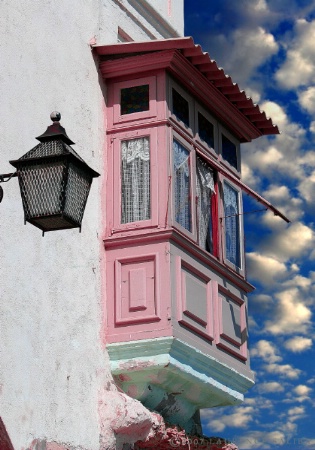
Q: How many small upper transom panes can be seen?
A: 4